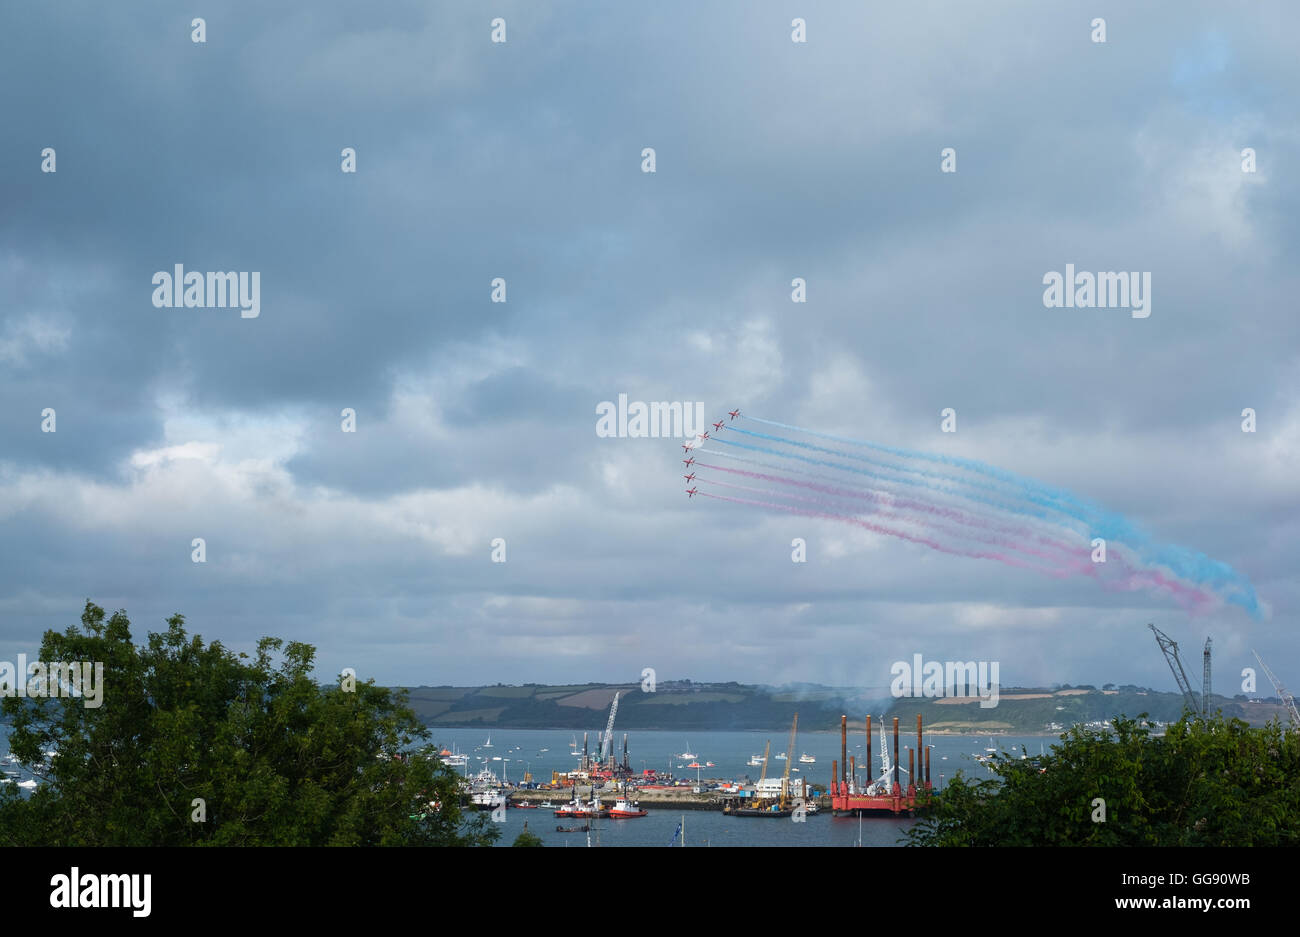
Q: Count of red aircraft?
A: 7